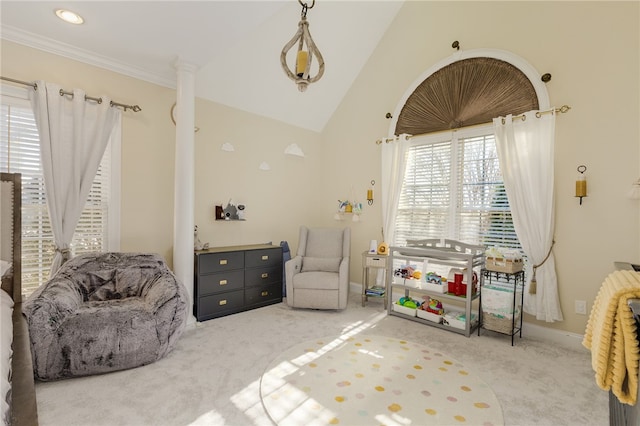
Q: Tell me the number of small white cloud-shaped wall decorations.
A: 3